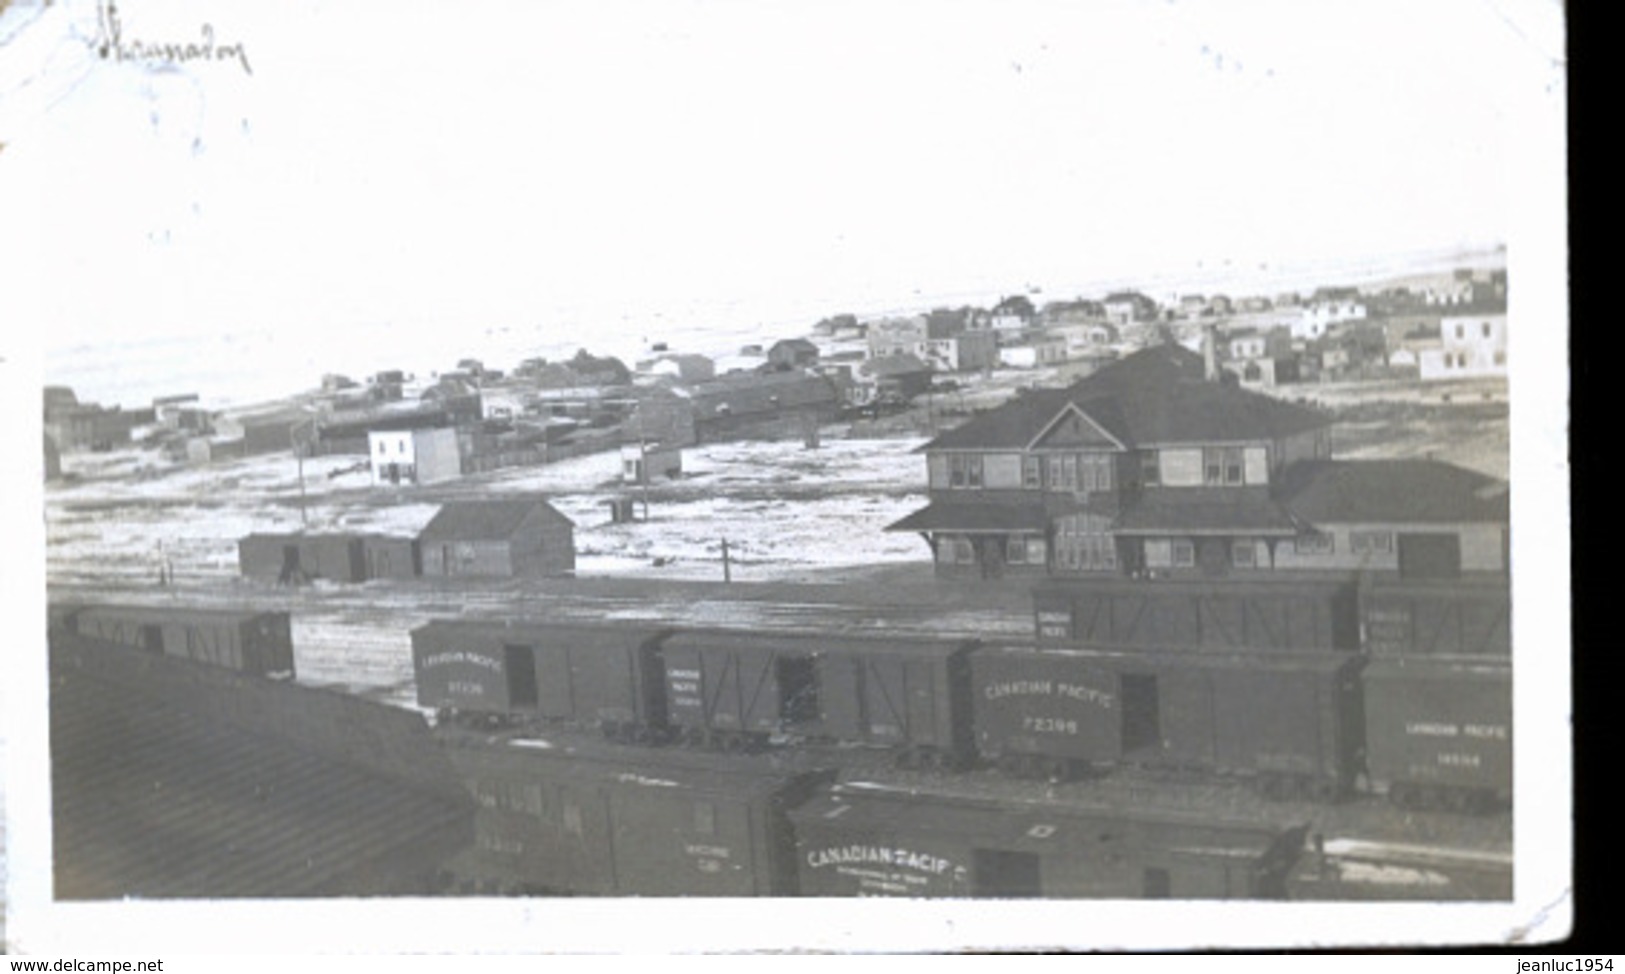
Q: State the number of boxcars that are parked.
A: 9